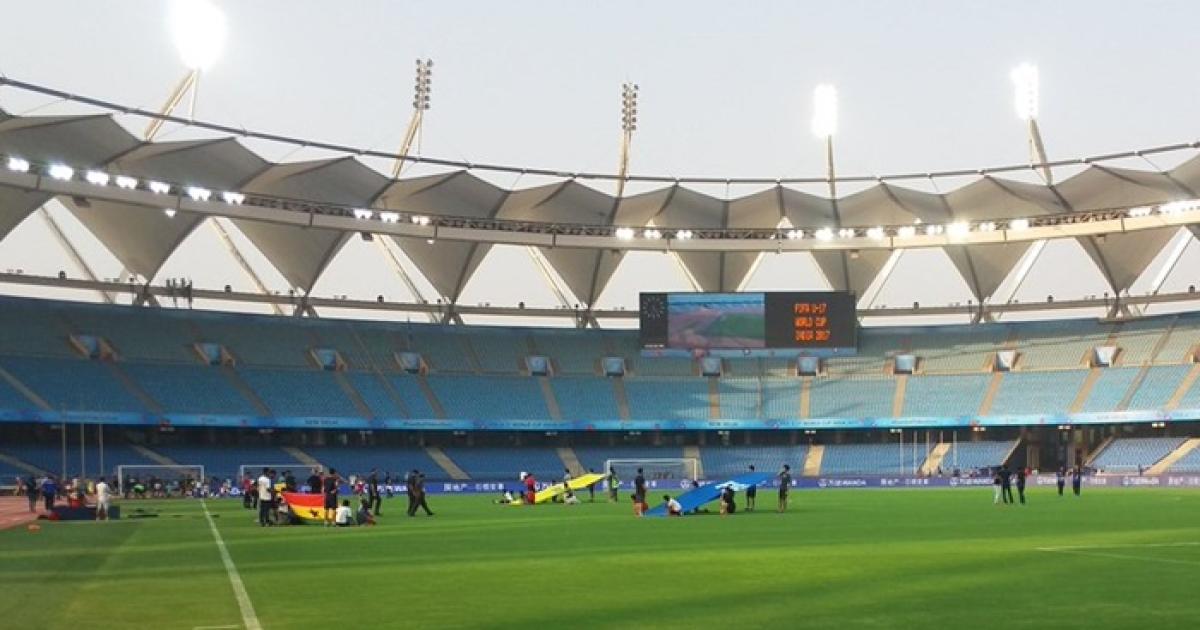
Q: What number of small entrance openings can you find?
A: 11